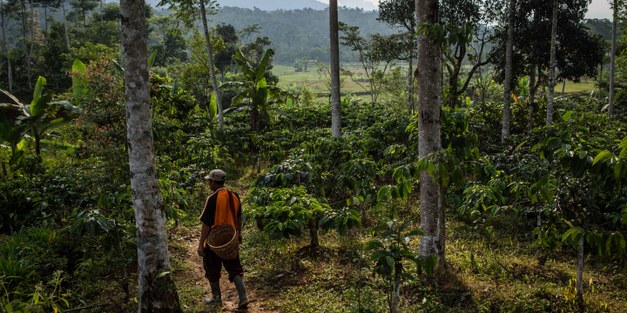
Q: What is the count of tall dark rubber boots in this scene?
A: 2